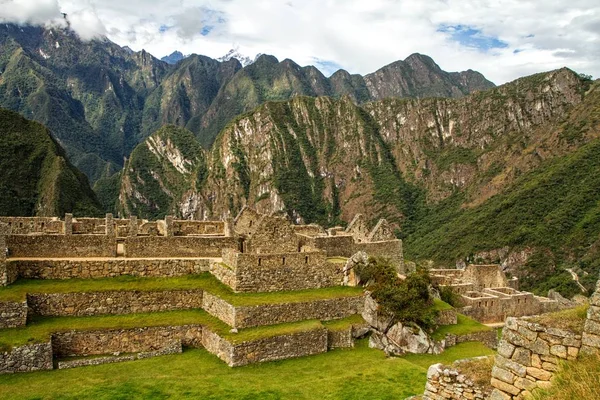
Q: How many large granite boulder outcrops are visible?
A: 1